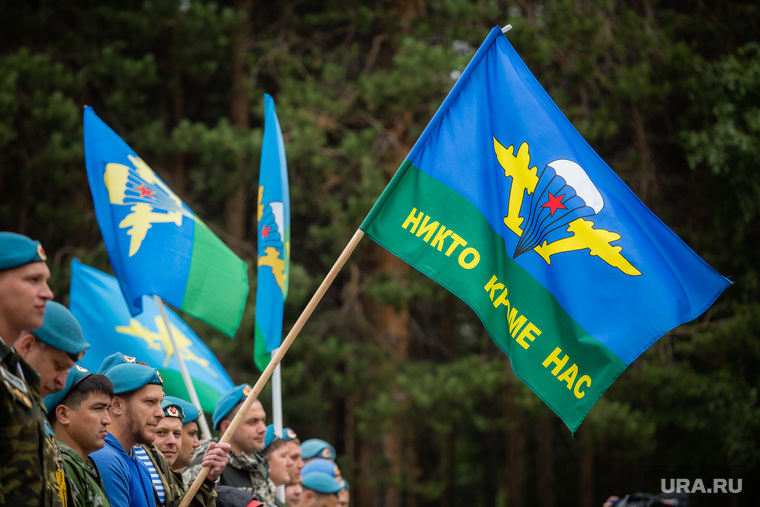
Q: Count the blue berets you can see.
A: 14